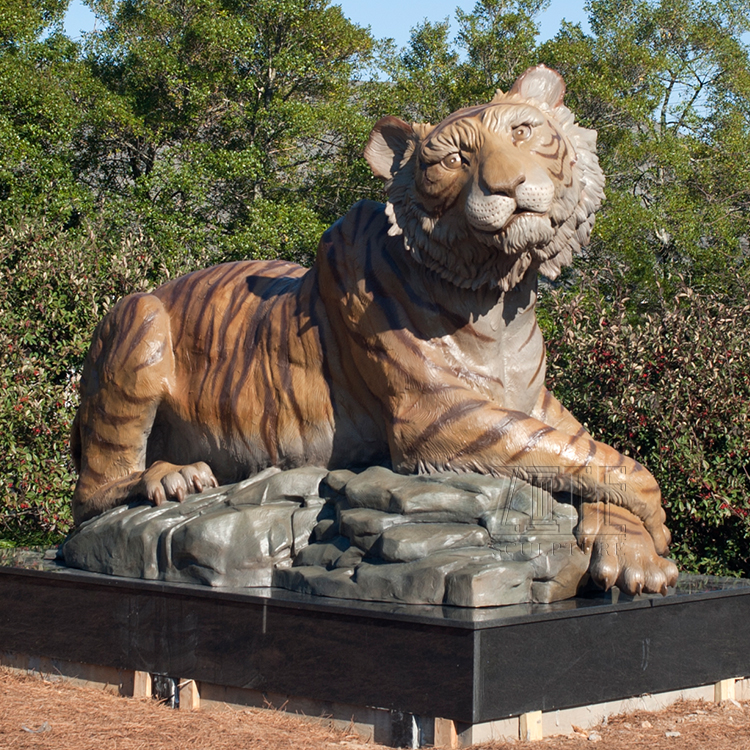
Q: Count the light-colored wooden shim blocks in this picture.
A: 5